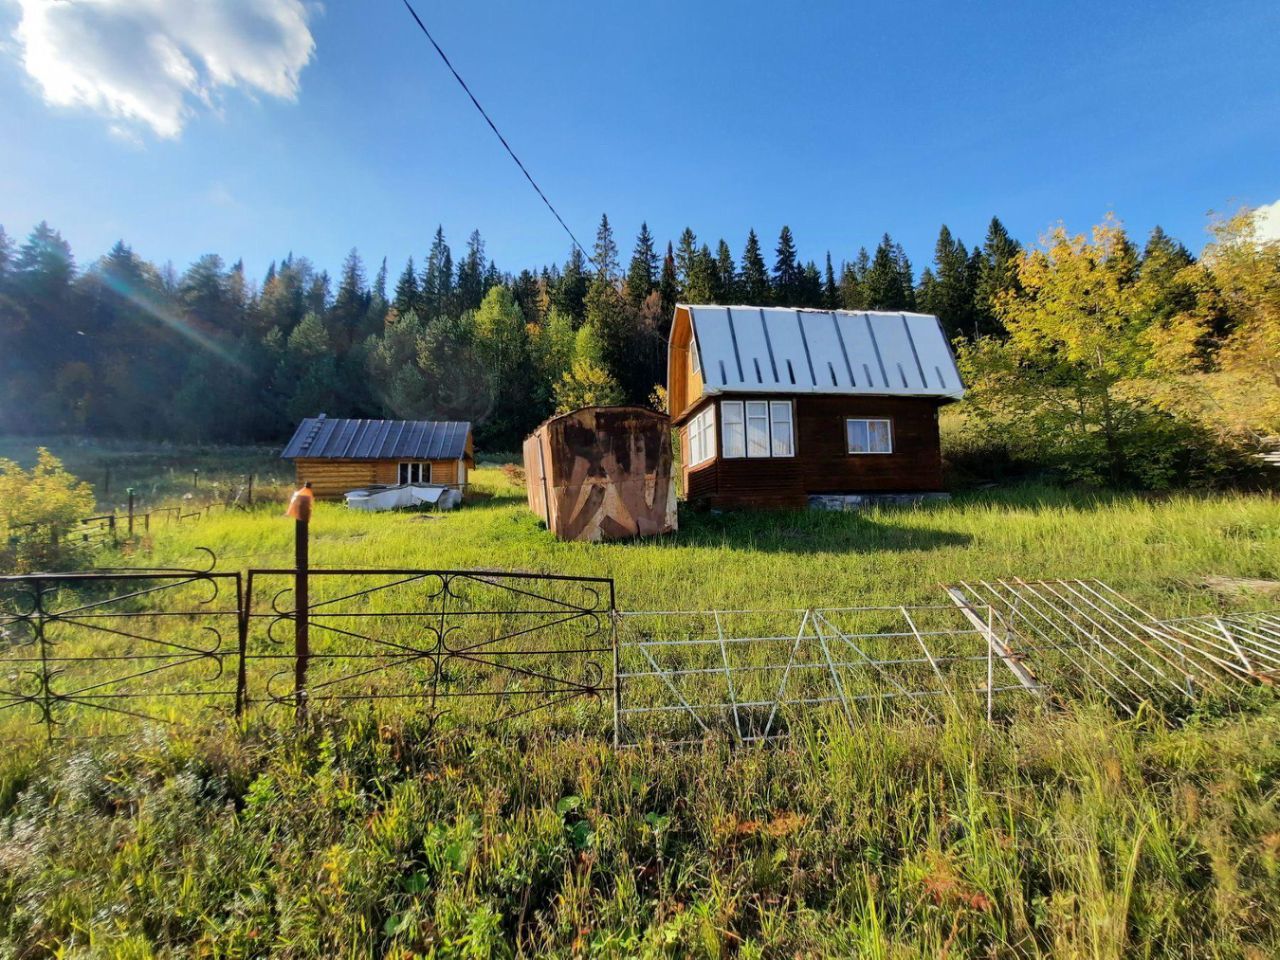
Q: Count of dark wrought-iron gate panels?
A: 2